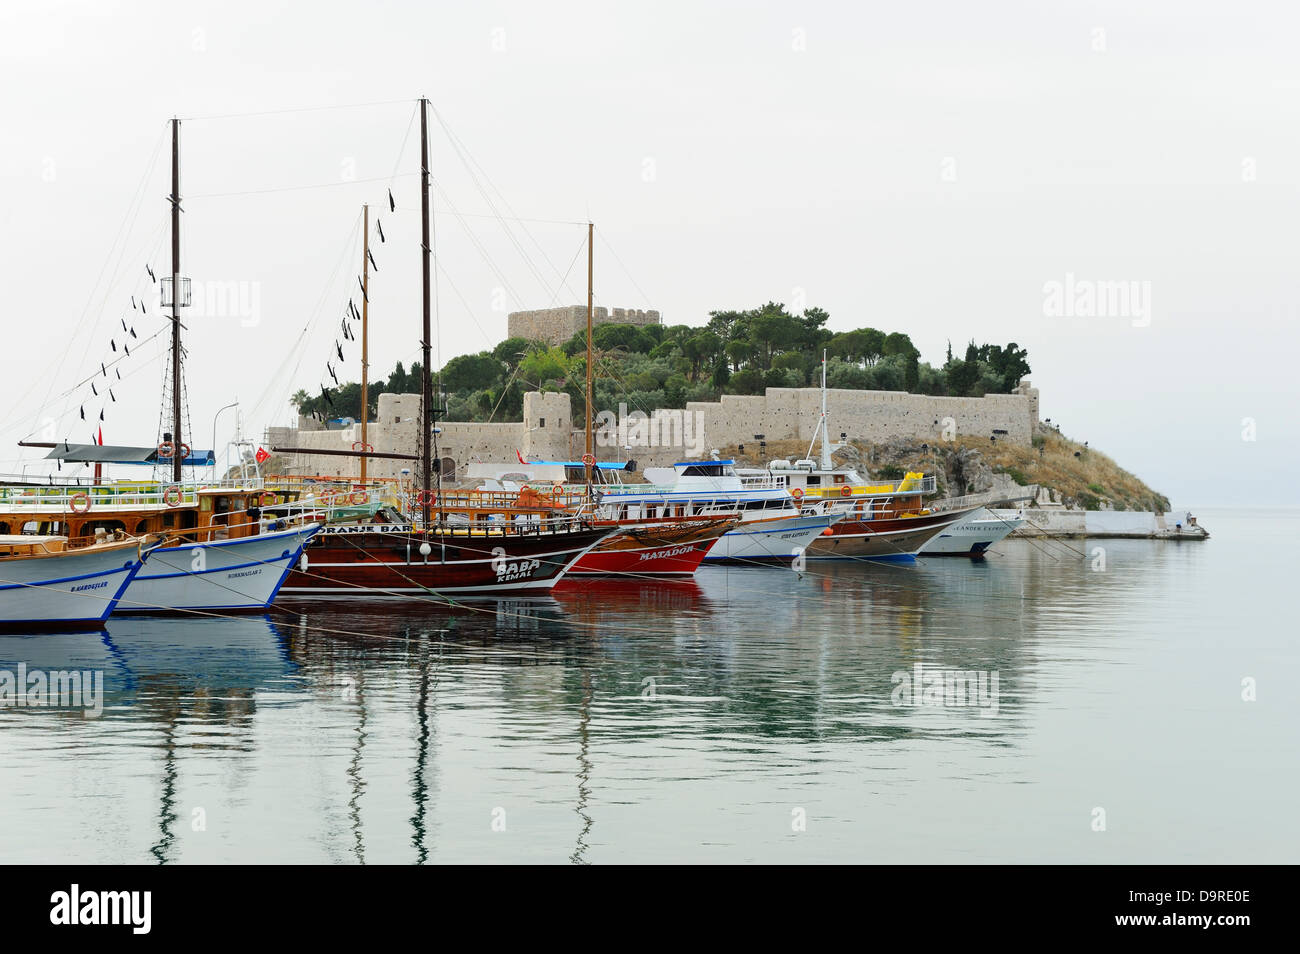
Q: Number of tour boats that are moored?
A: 7